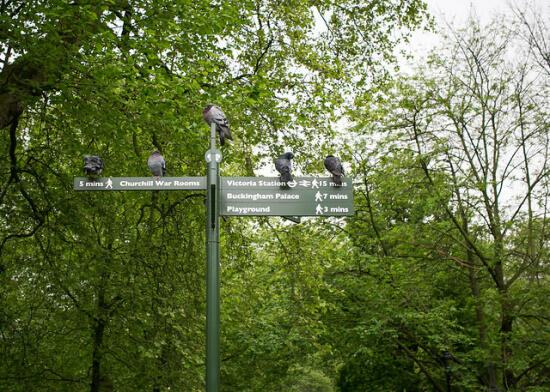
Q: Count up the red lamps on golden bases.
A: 0